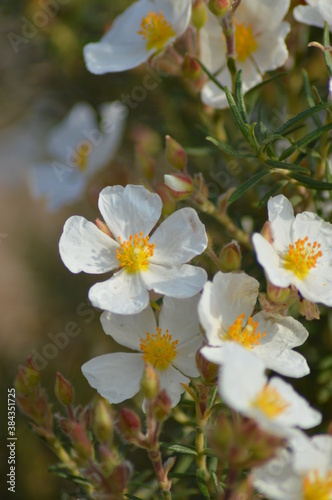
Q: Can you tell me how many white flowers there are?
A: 10